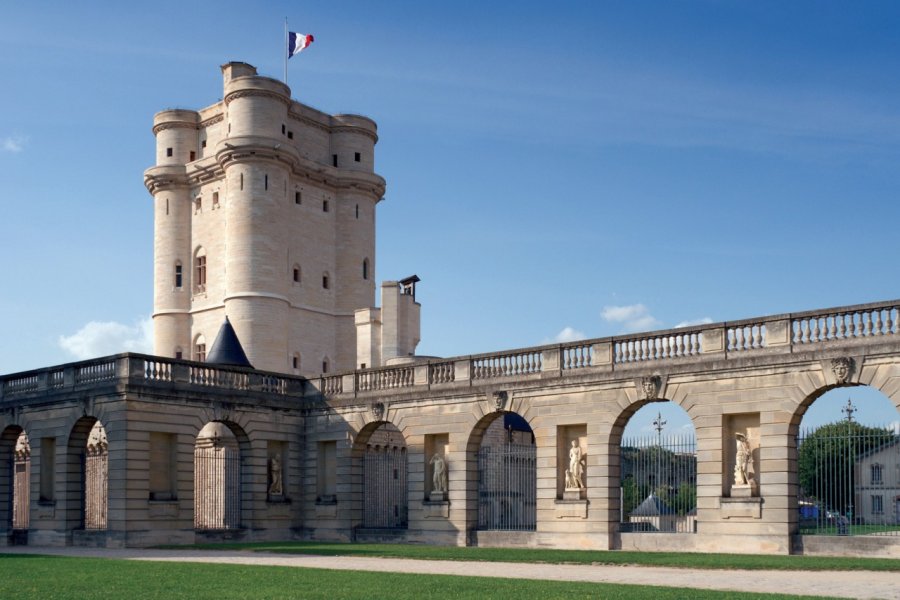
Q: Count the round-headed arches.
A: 7